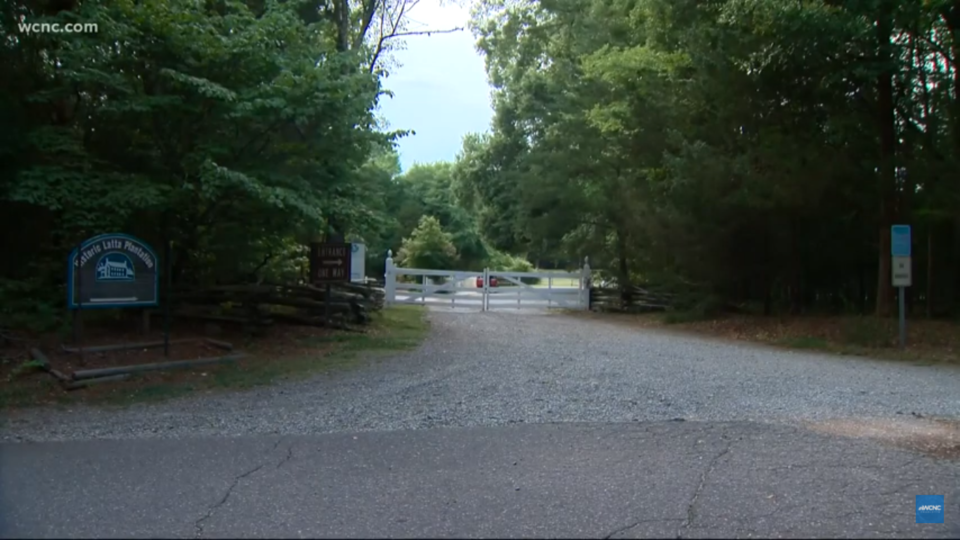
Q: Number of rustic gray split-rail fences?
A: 2